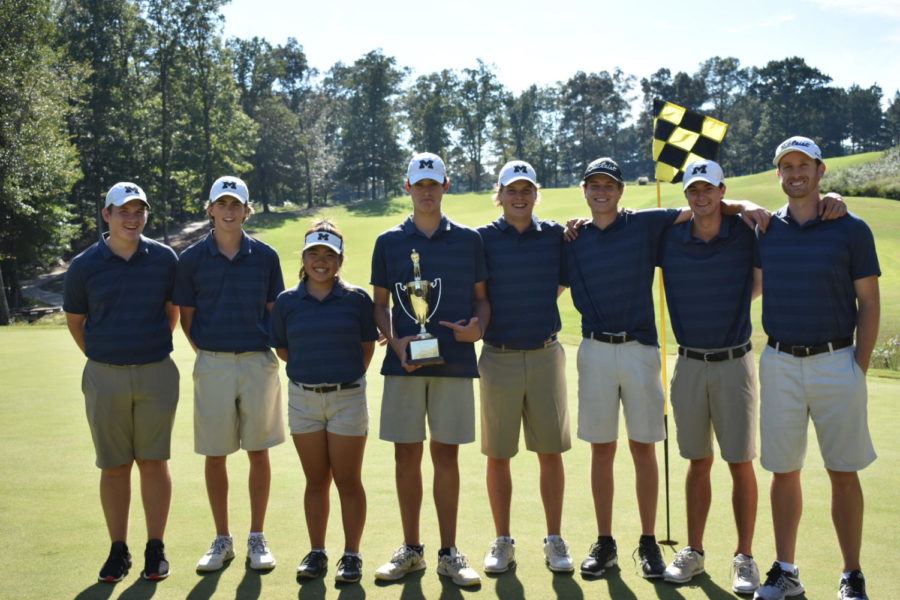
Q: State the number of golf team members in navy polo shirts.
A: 8